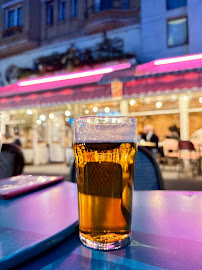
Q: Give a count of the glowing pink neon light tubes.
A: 2